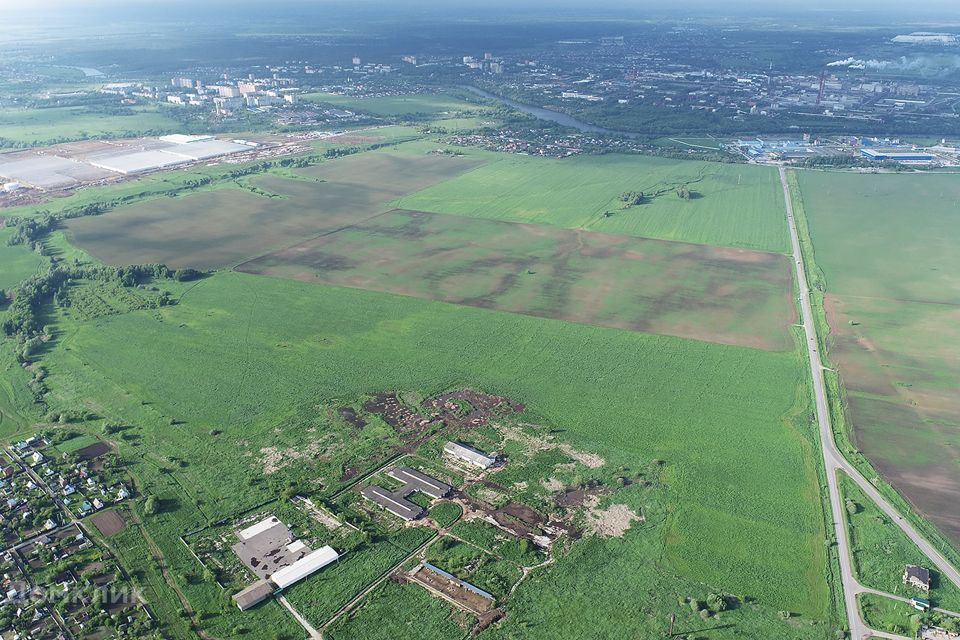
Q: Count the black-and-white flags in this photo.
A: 0